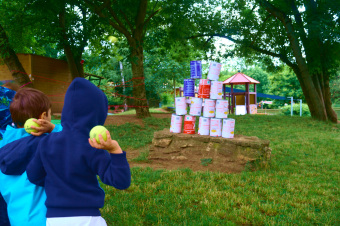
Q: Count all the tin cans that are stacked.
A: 14